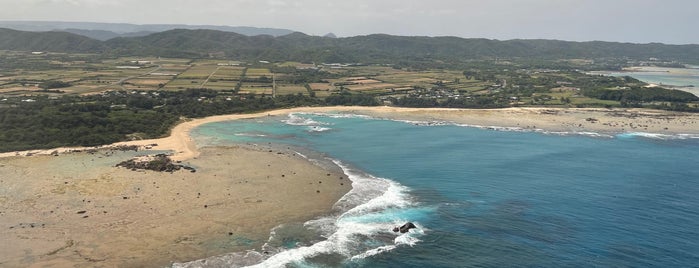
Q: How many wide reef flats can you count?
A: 2